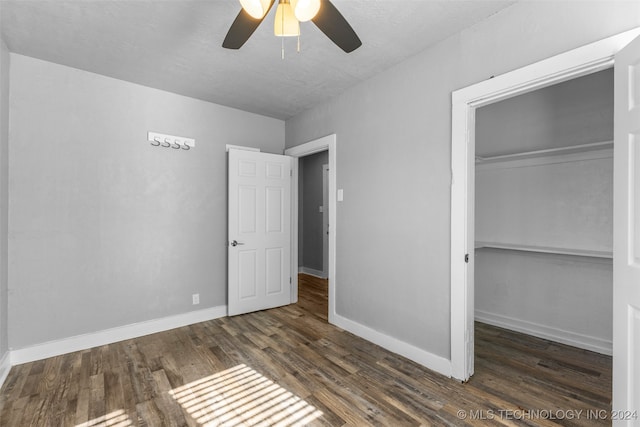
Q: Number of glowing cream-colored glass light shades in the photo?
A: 3